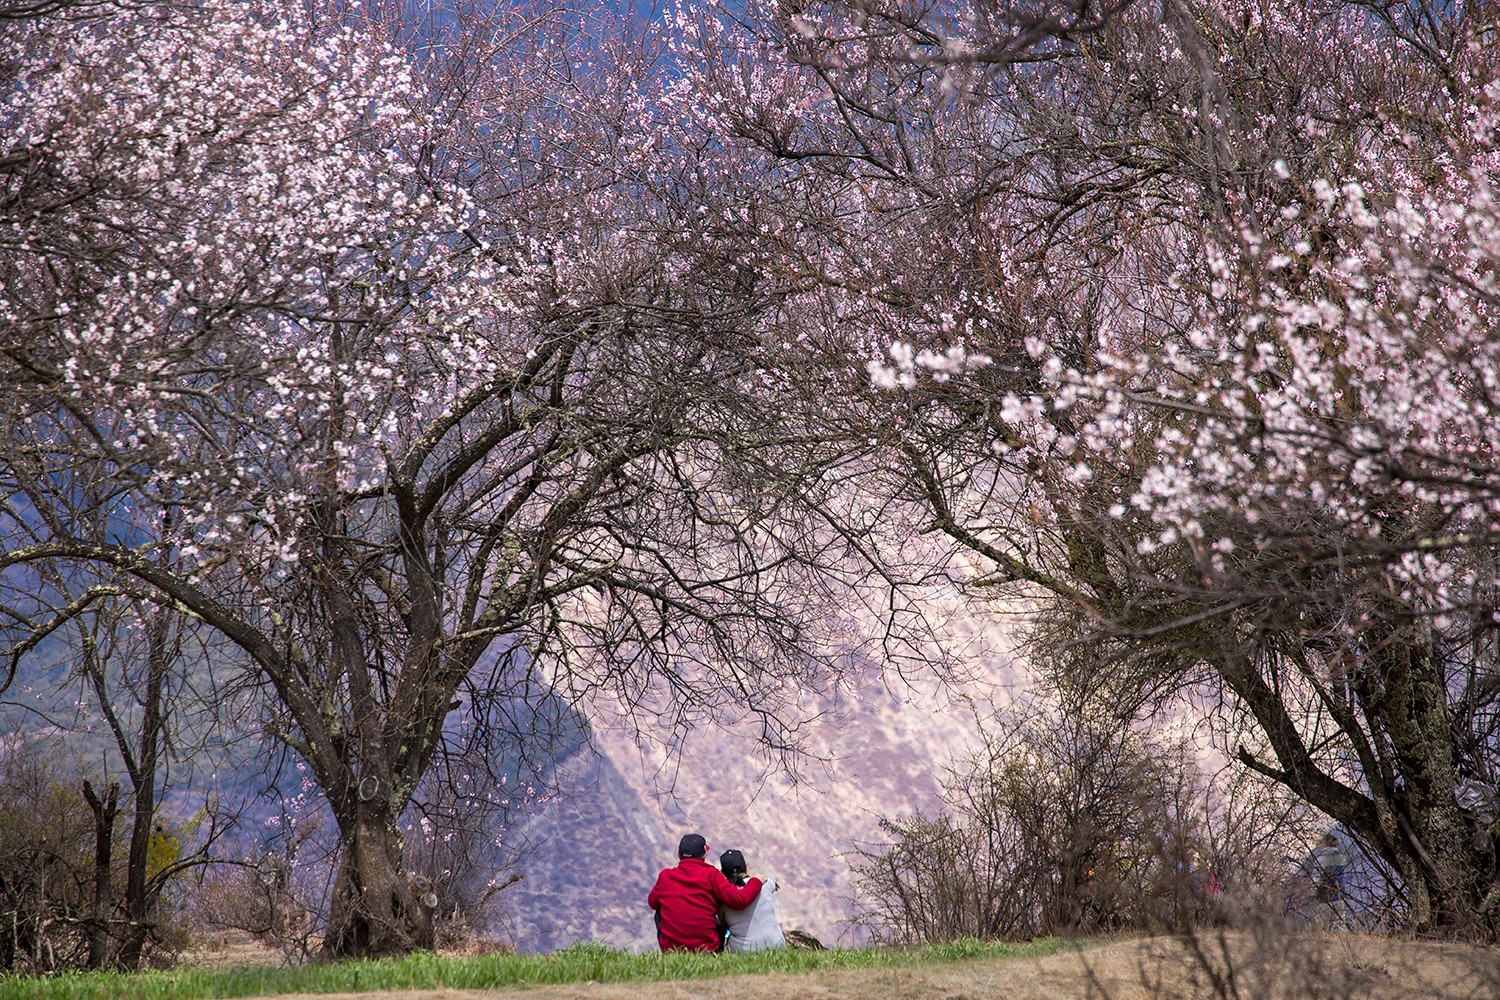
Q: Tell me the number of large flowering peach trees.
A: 2